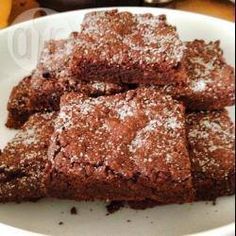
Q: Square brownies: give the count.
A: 6